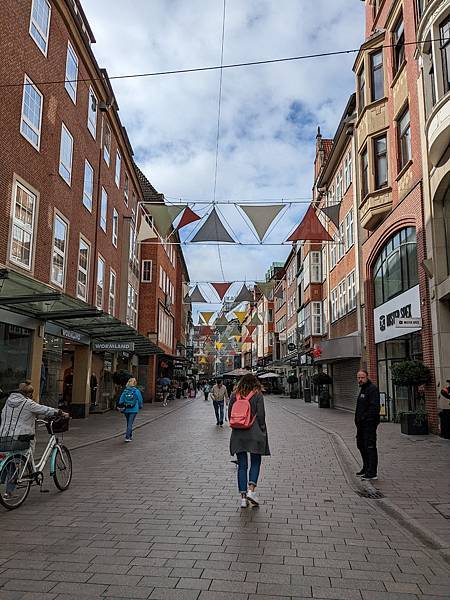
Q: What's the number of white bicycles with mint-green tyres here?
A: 0